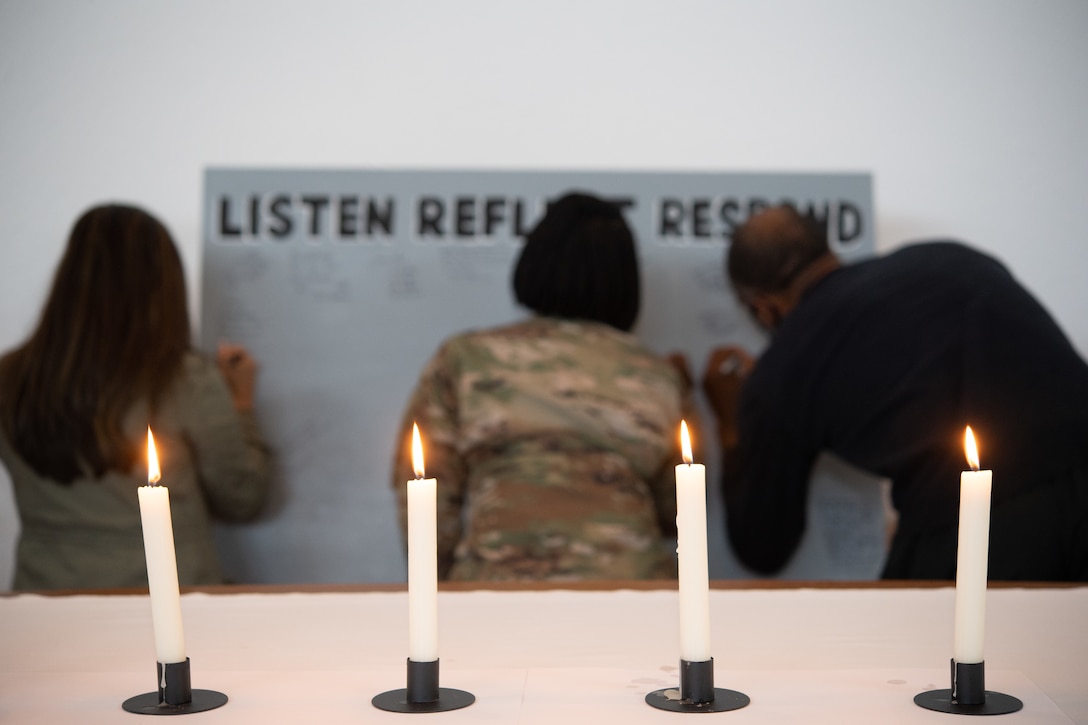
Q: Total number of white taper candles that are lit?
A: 4